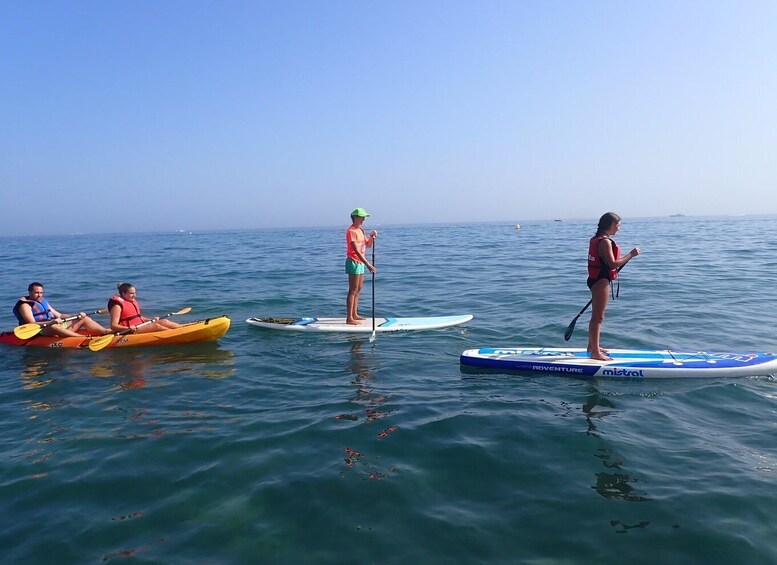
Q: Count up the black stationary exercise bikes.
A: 0